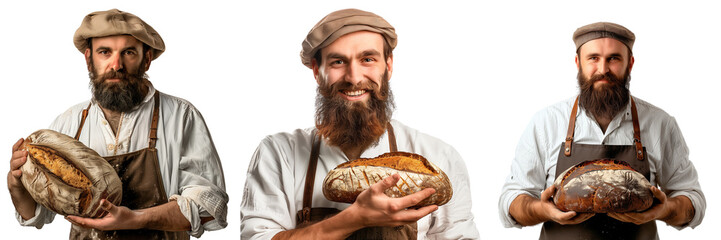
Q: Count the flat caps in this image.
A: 3